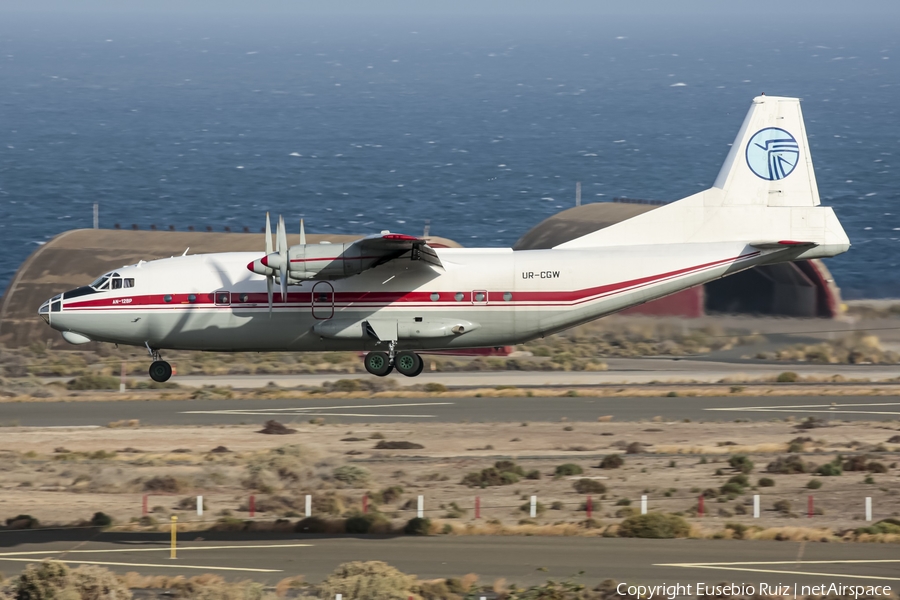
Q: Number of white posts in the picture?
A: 7